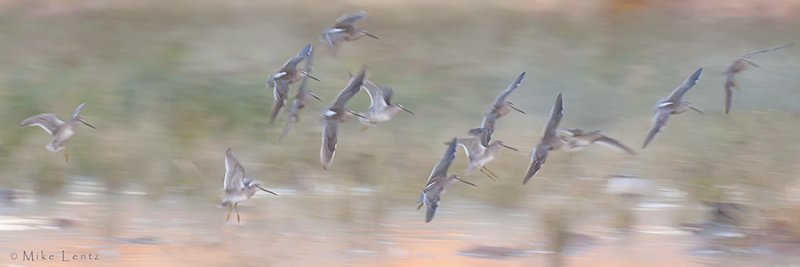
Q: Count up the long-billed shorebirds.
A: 14